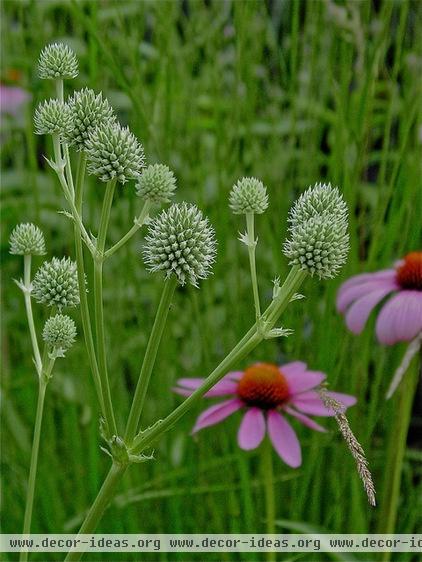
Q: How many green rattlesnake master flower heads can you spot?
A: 12